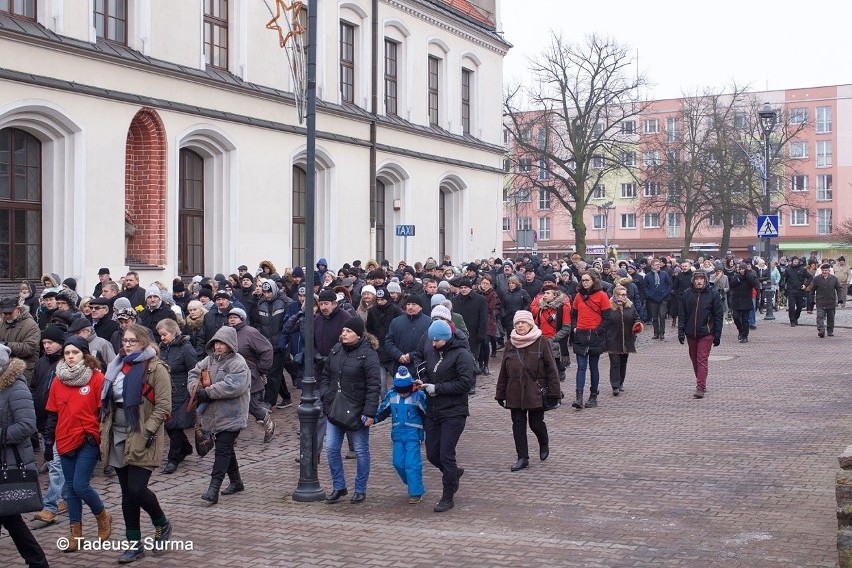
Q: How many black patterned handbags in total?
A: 1